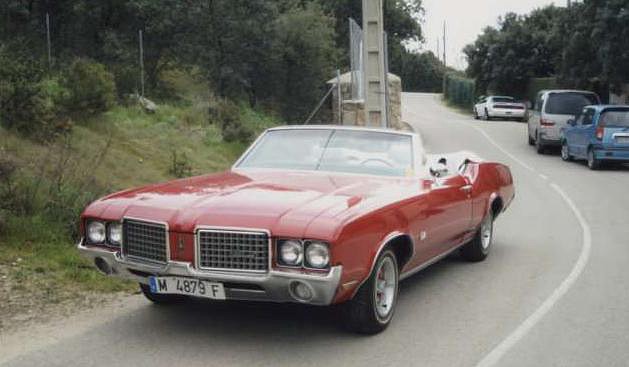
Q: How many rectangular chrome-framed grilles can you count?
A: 2